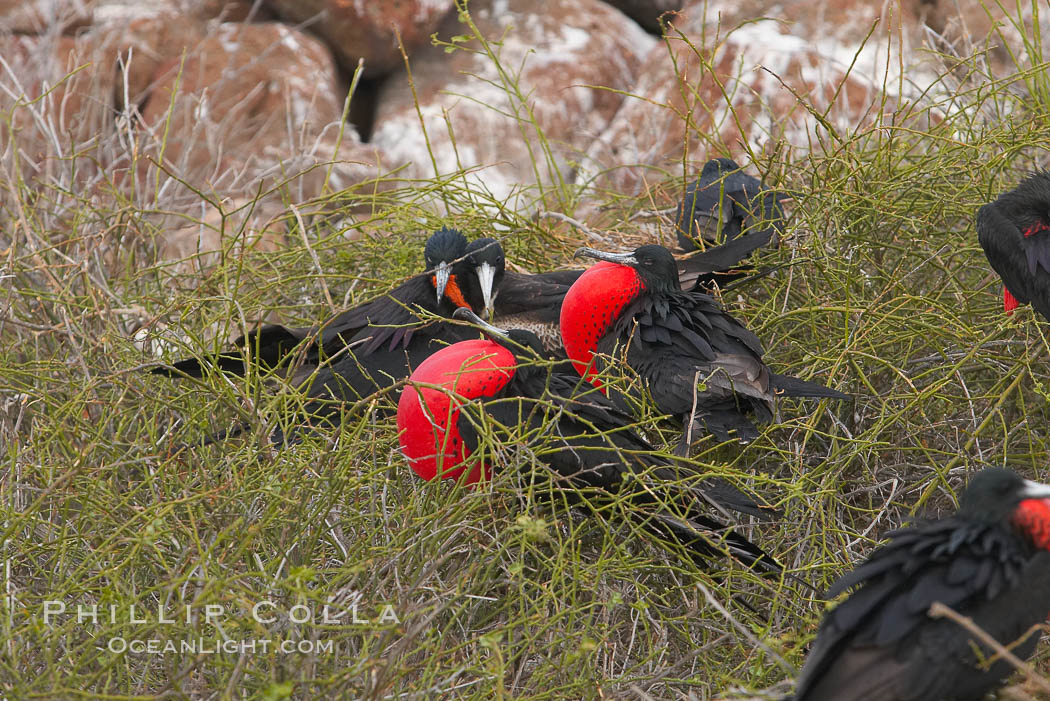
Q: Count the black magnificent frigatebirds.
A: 7